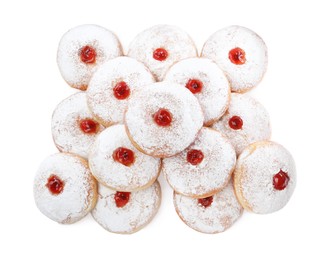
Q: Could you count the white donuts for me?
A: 14